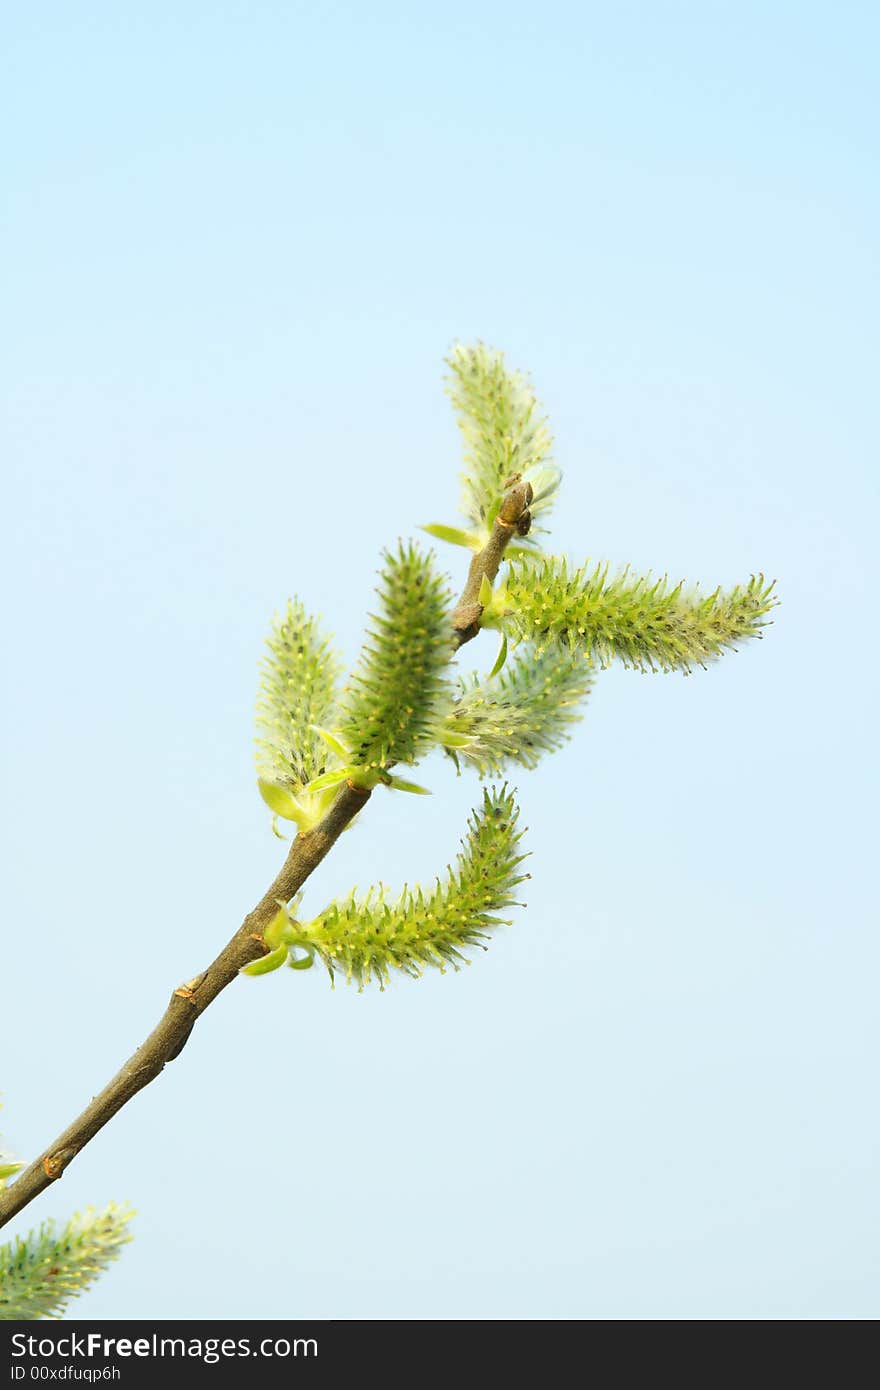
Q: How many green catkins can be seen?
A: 7